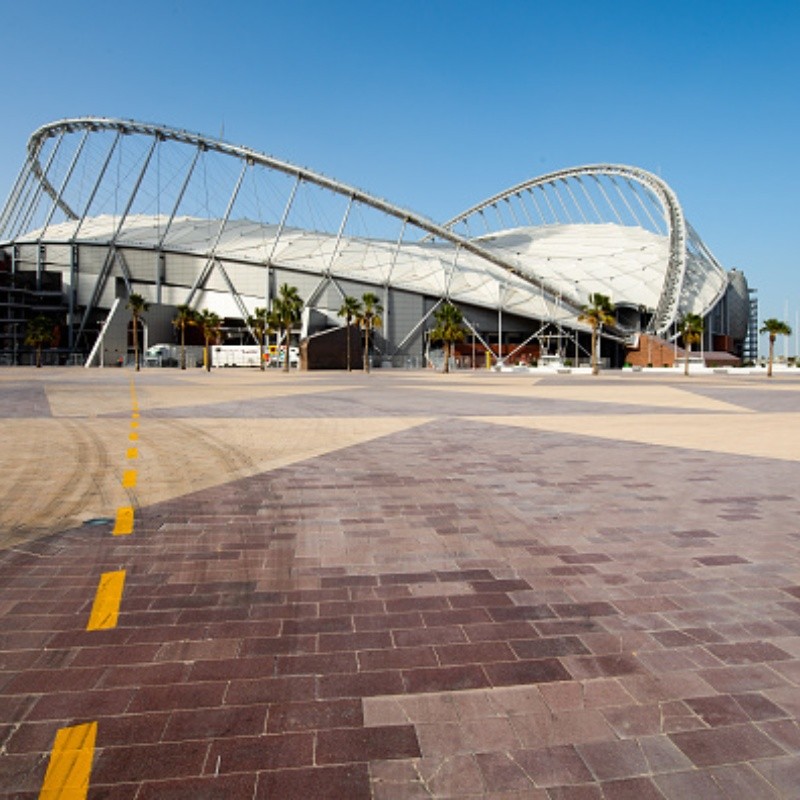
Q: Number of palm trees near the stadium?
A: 12